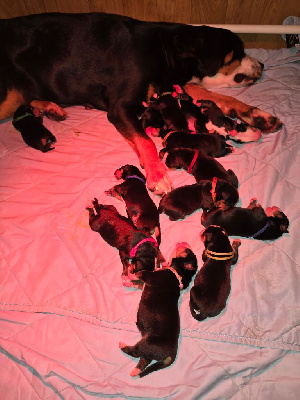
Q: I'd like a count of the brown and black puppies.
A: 13